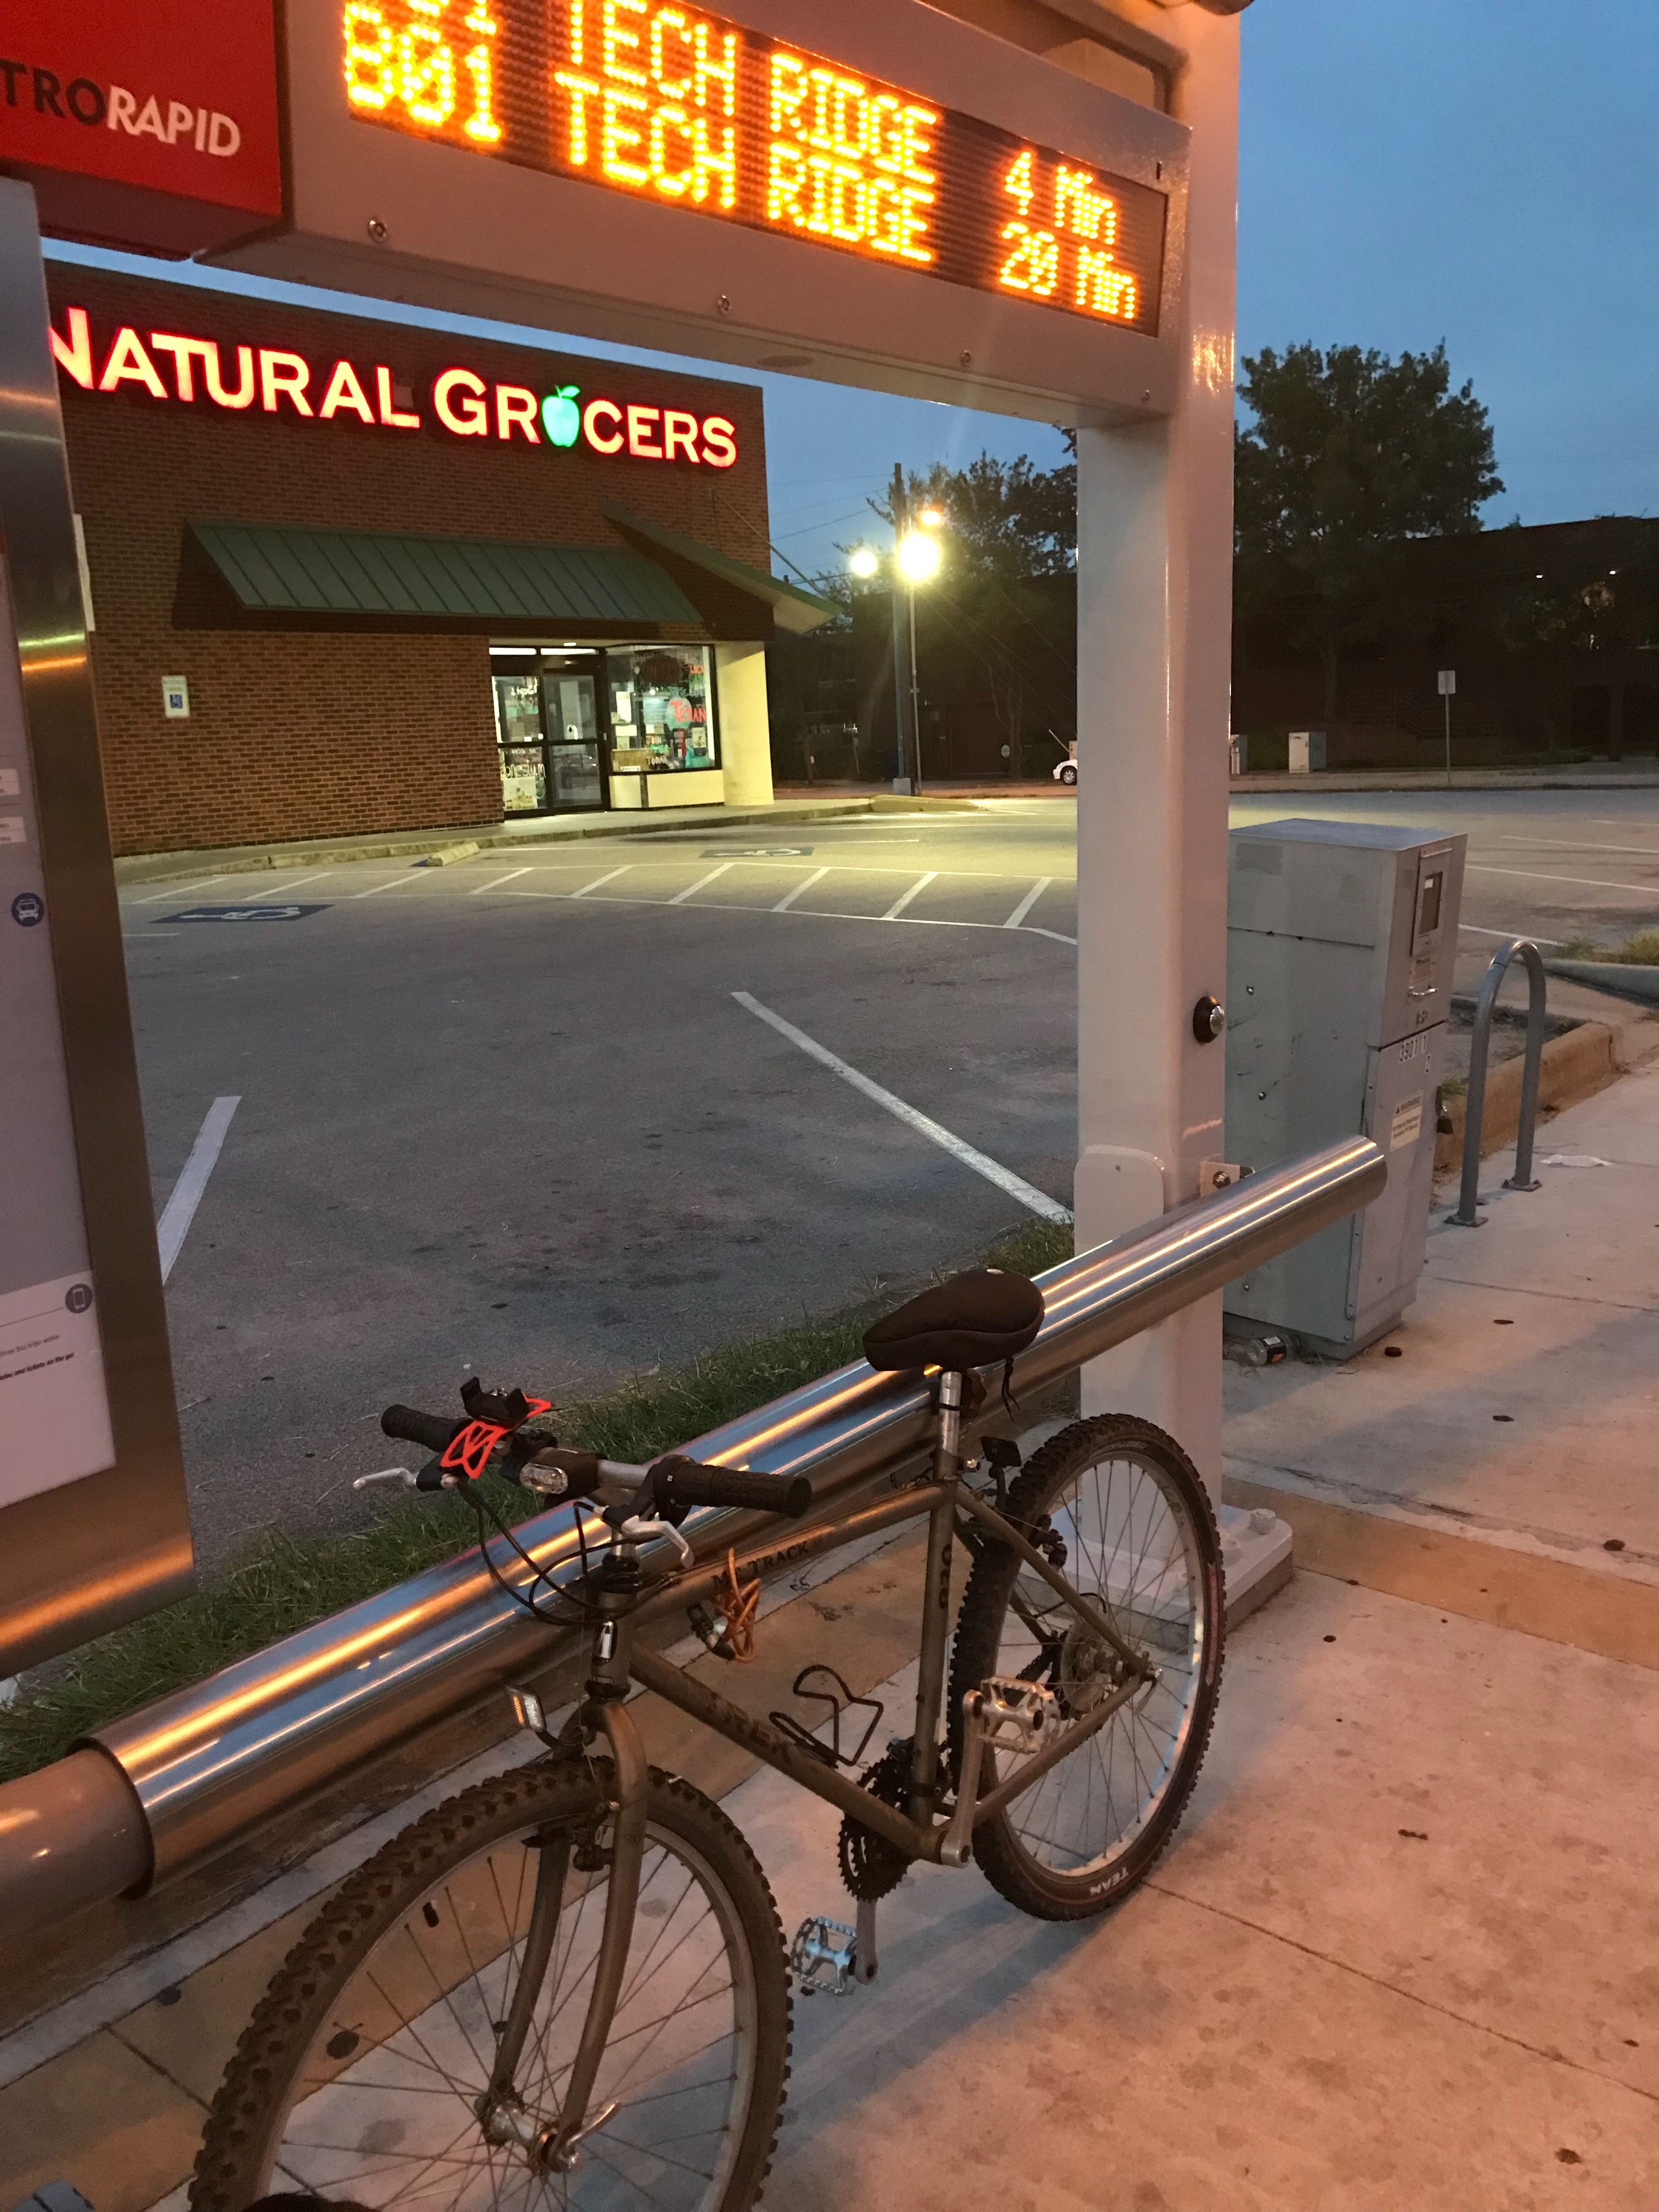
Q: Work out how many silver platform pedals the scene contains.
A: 2